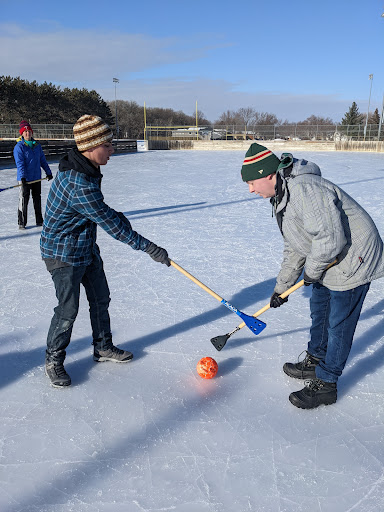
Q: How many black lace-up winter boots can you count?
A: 2